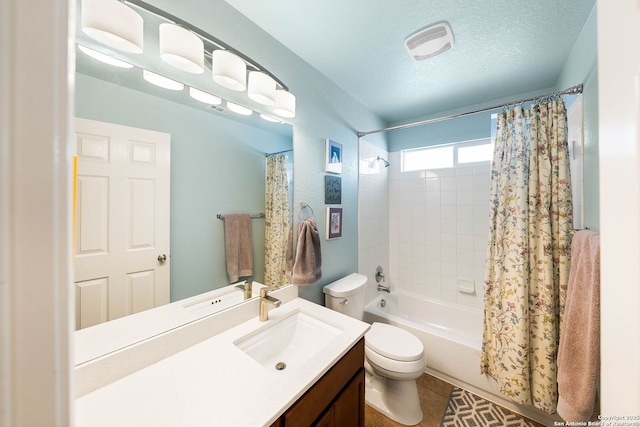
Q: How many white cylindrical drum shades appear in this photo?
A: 5